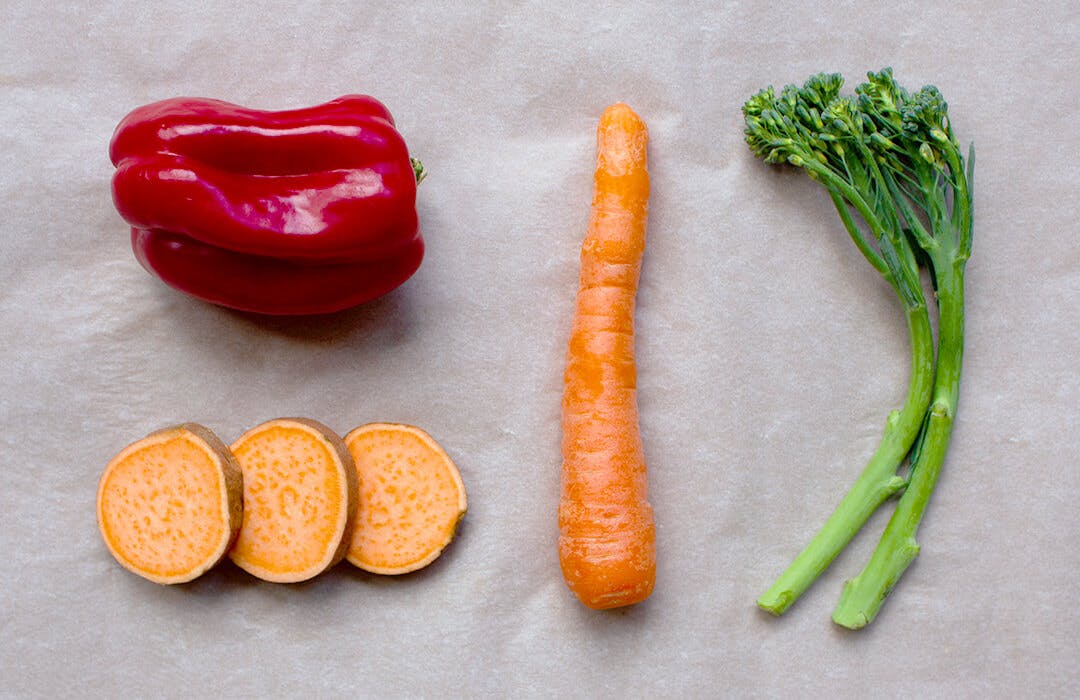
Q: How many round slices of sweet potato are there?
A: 3